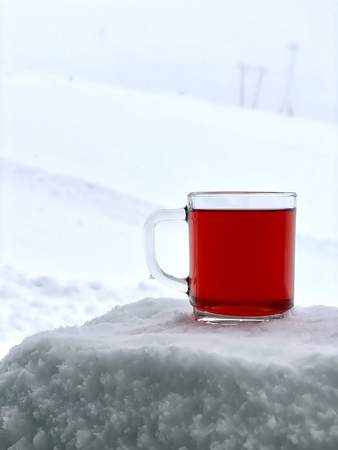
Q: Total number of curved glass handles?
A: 1